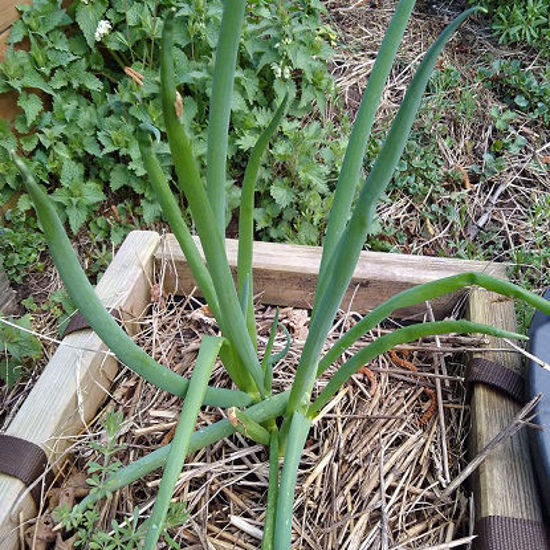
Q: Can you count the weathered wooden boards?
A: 3